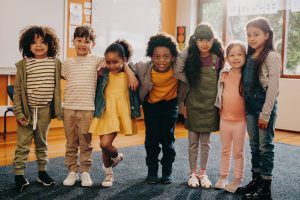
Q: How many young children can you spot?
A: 7